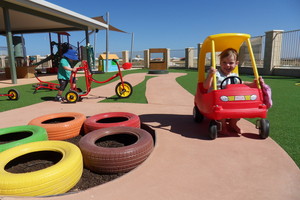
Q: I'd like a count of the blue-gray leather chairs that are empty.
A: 0